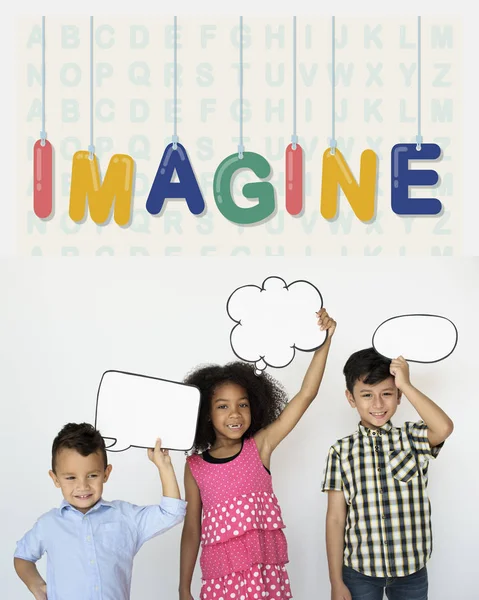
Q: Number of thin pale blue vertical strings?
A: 7